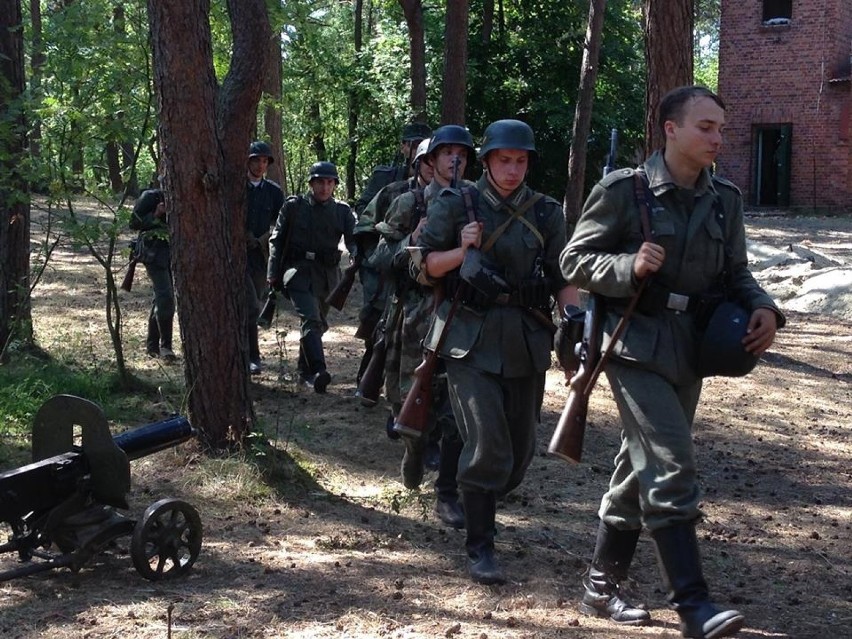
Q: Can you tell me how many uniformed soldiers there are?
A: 8